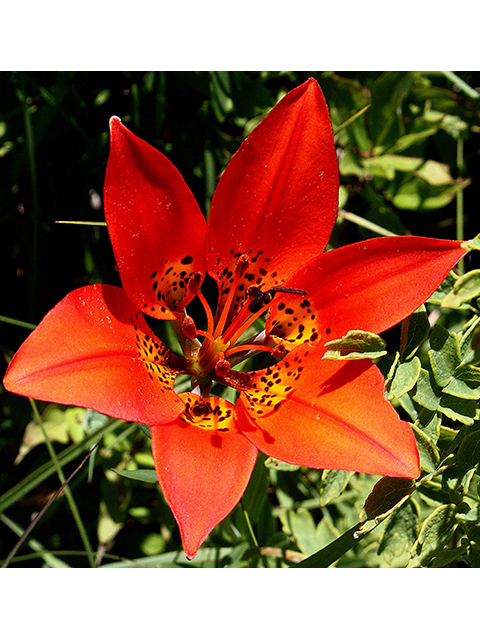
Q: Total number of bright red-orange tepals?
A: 6